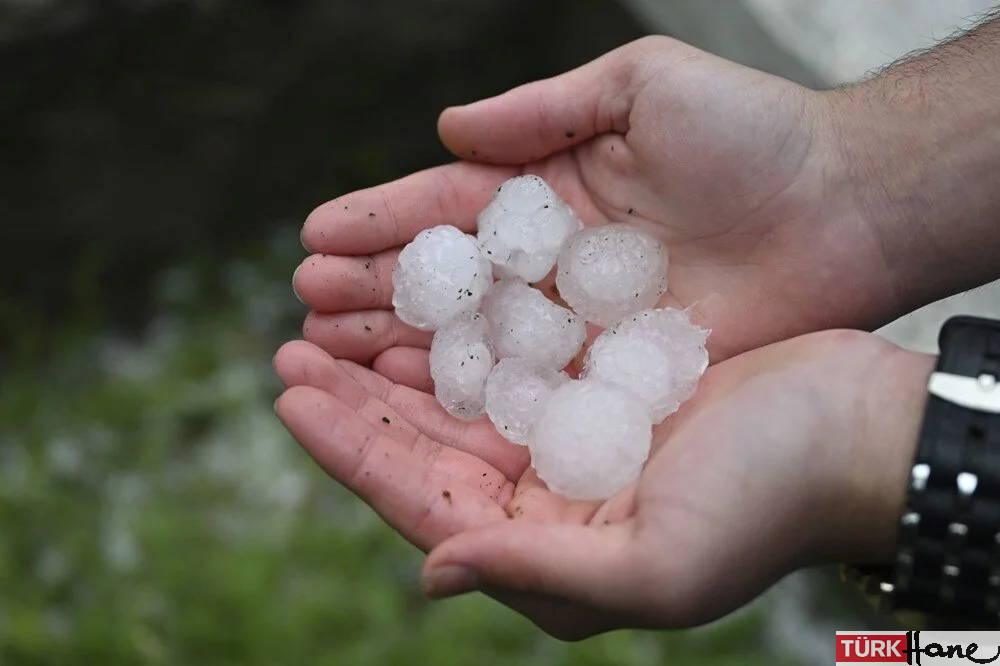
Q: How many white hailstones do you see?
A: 8